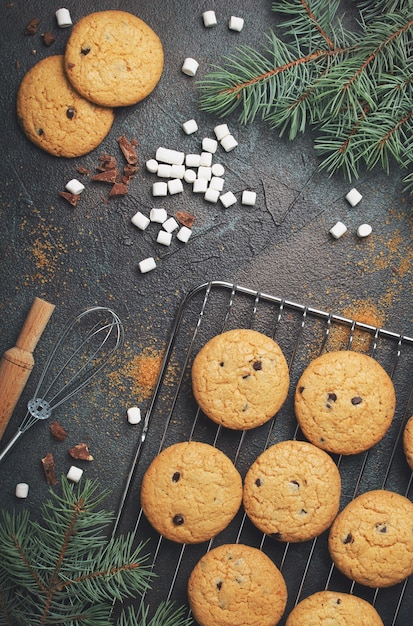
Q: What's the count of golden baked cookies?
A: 10